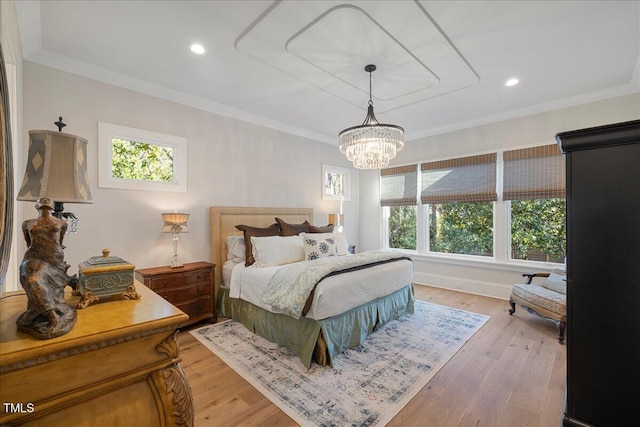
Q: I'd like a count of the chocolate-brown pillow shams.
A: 3